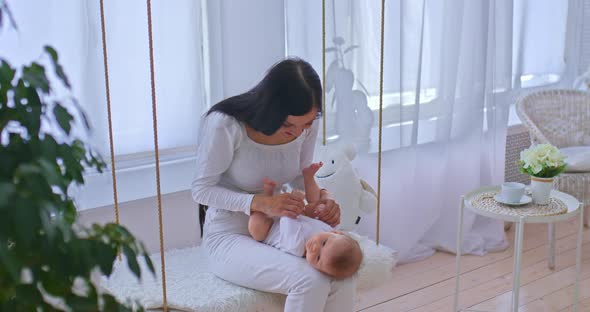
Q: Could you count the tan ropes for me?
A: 4